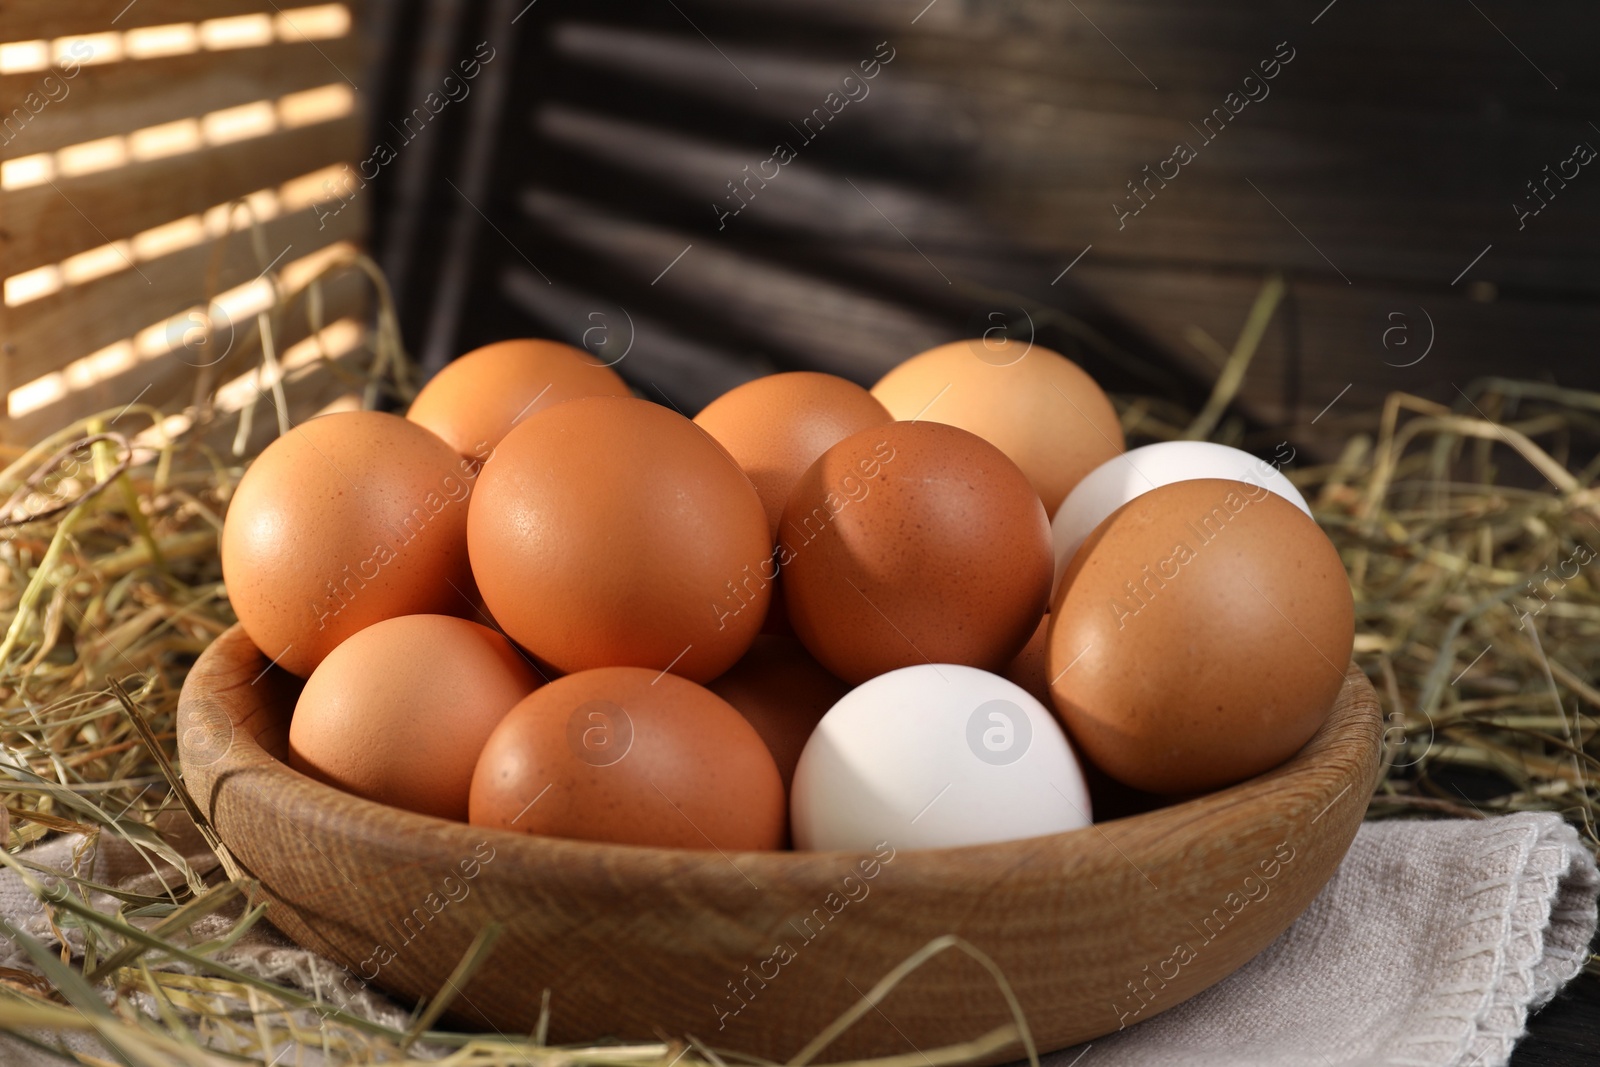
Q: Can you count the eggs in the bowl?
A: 13